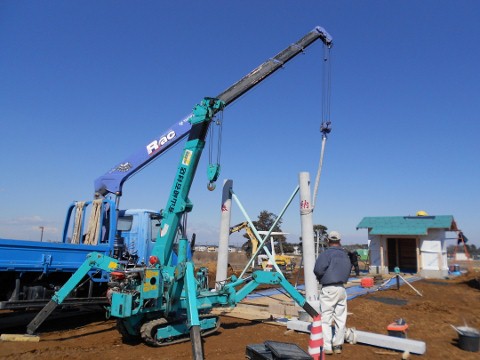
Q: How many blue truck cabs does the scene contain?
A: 1